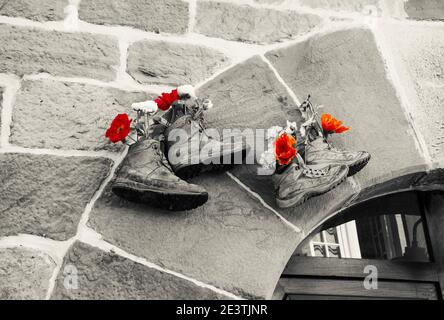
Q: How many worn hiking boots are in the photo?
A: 4